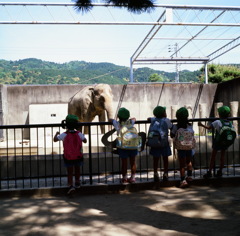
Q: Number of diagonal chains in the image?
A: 3